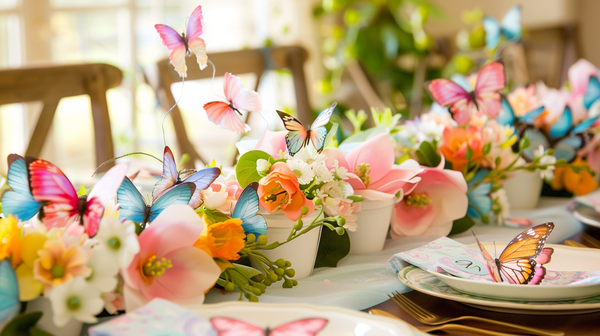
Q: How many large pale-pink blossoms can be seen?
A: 3